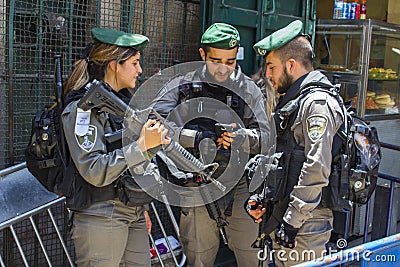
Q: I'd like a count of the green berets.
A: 3